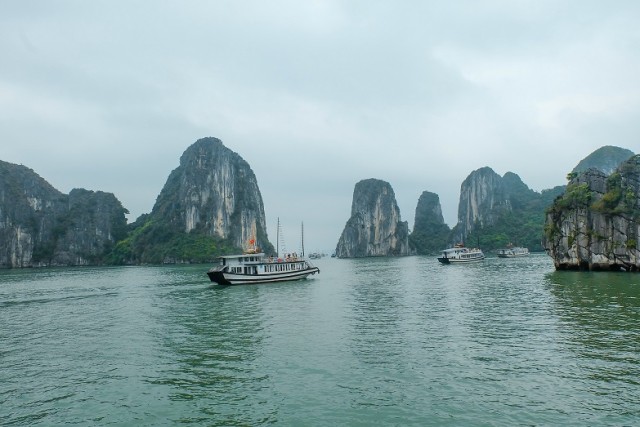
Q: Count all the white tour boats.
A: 3